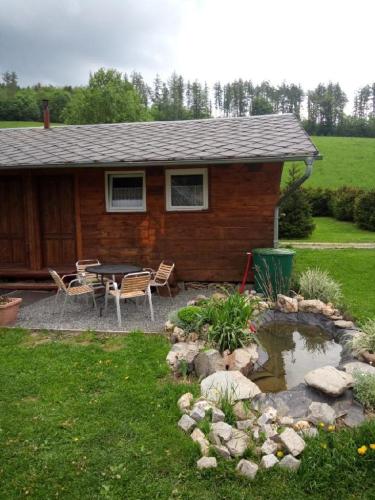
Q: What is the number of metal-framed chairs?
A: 4